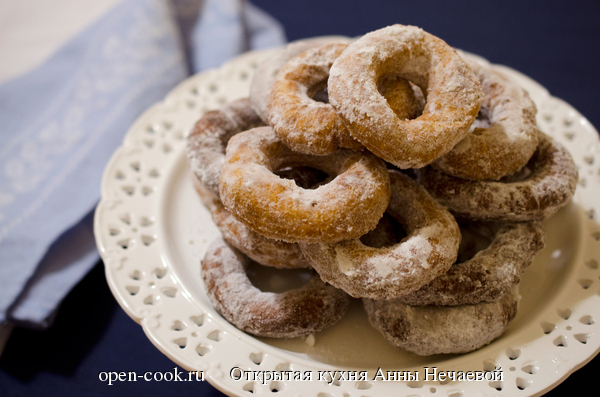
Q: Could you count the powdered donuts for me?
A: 12